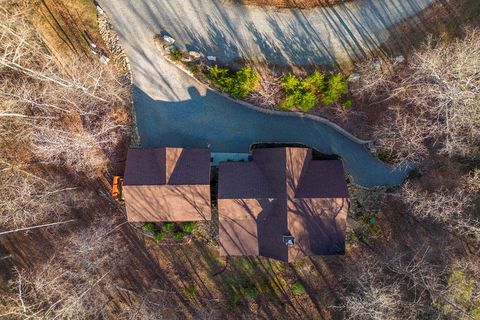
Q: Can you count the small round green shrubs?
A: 5